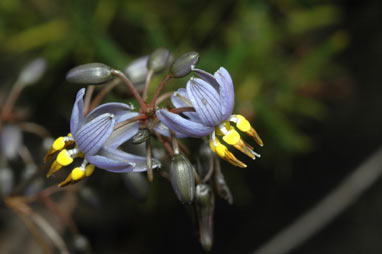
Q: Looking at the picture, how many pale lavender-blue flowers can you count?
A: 2